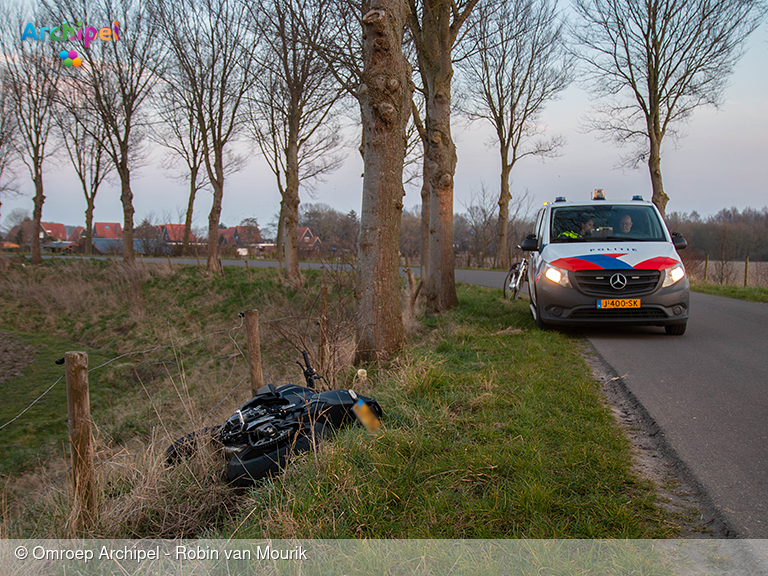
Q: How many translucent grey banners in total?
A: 1